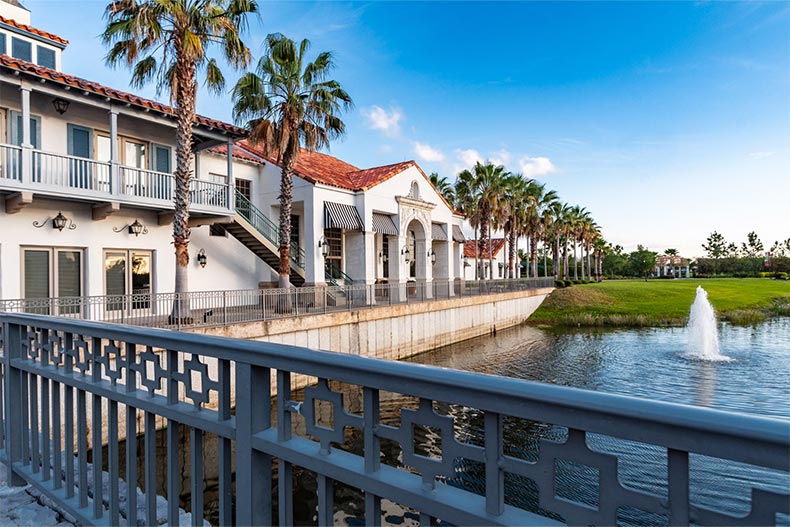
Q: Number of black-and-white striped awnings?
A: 4